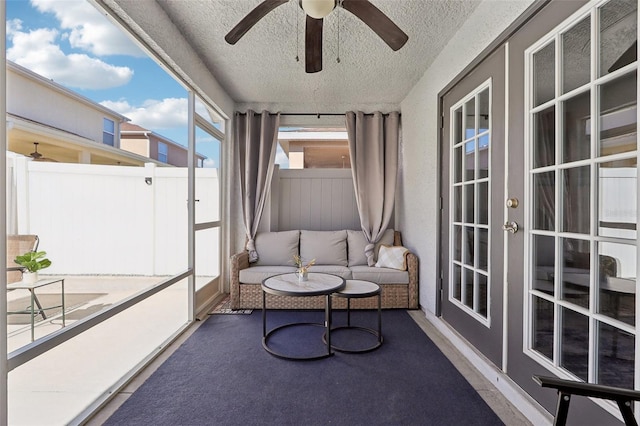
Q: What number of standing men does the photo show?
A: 0